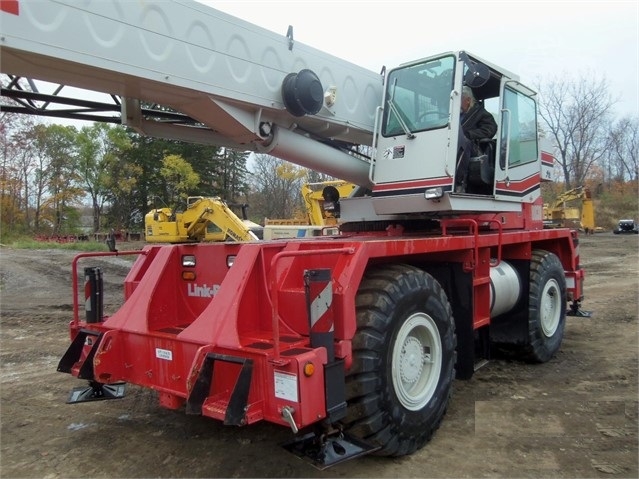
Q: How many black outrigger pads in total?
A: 3